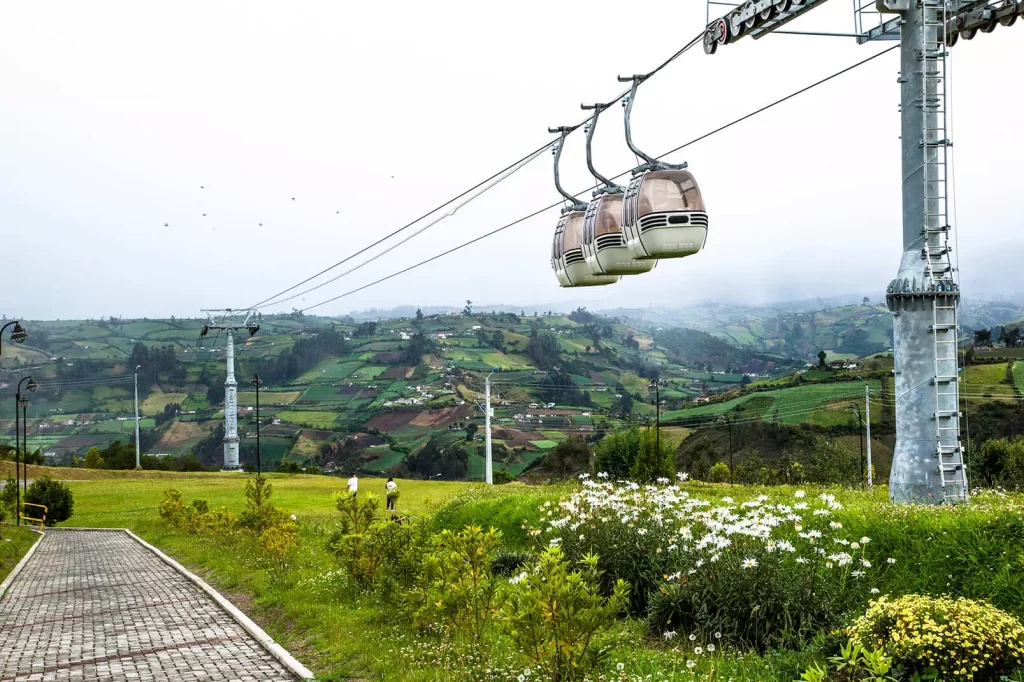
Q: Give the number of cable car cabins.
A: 3